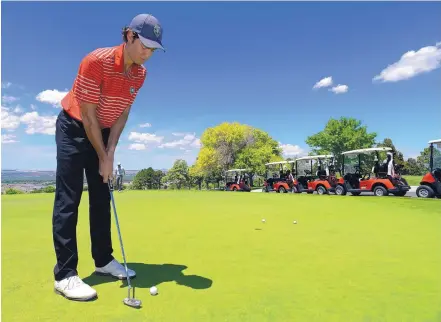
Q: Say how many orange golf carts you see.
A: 5